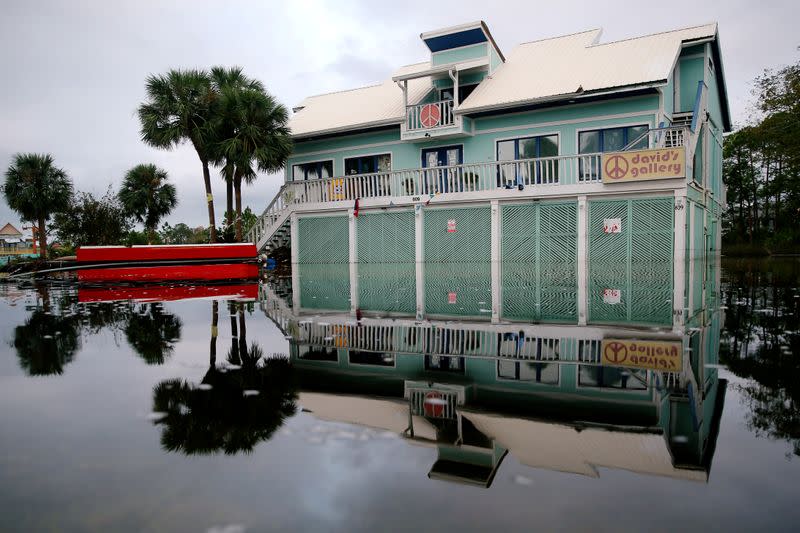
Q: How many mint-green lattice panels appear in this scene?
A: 5